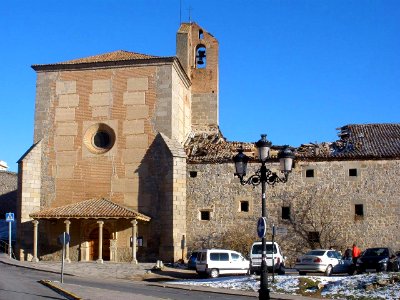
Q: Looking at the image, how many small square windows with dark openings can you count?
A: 8